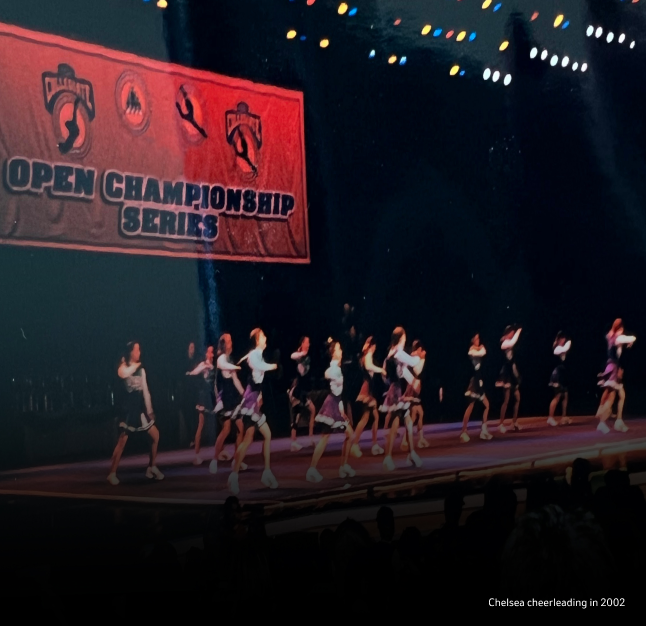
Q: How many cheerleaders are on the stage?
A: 13